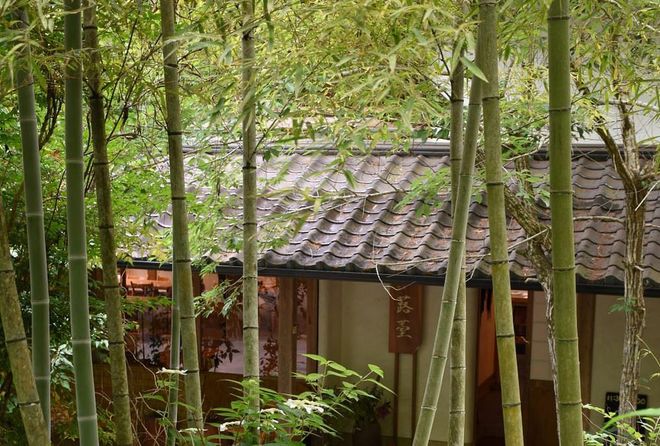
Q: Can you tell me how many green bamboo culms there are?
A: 11